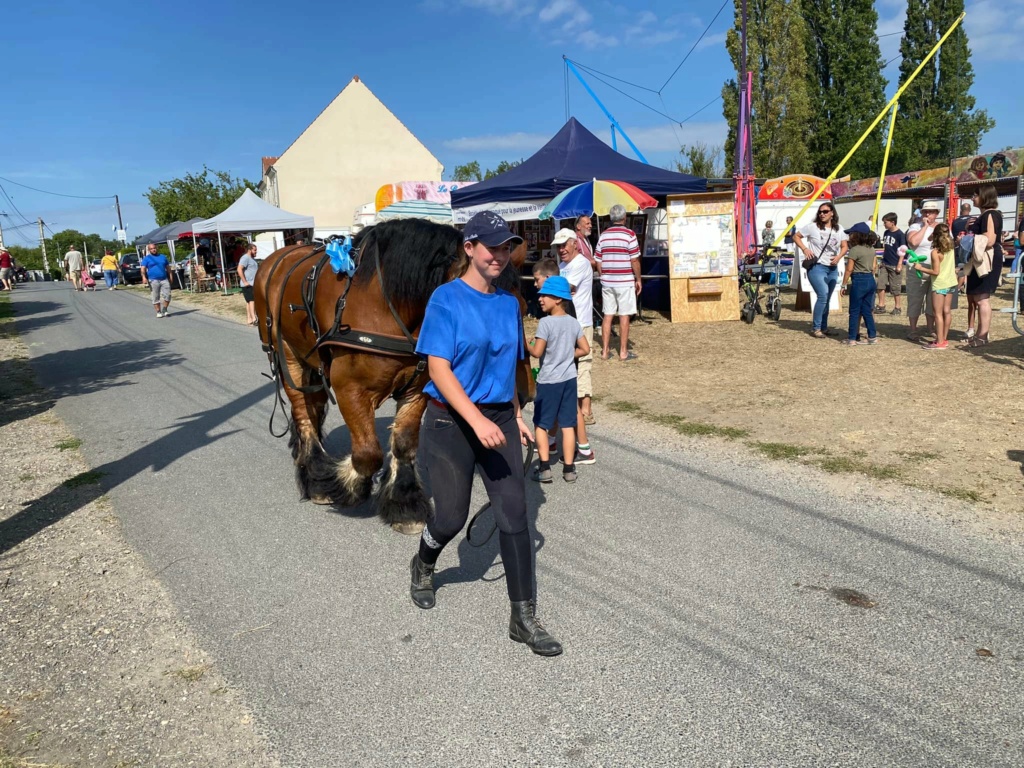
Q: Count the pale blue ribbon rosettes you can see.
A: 1